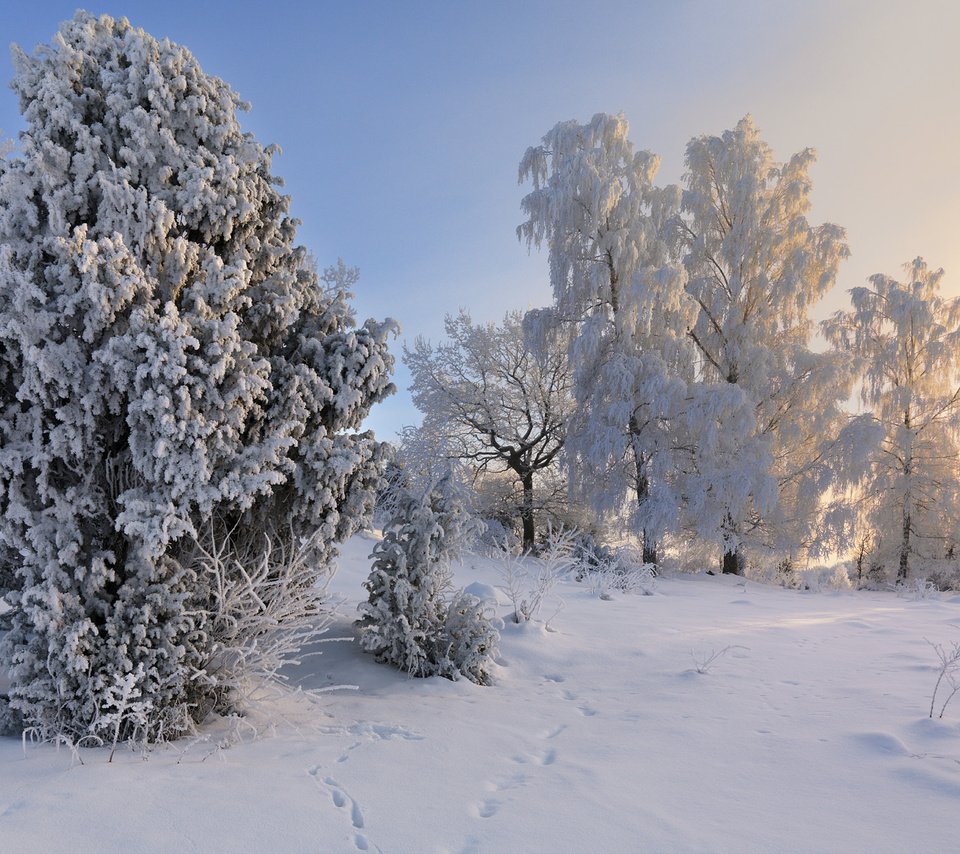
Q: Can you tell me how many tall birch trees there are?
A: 3